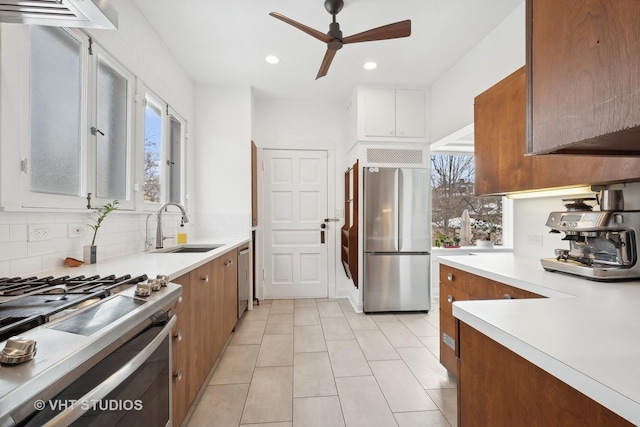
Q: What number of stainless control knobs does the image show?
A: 4